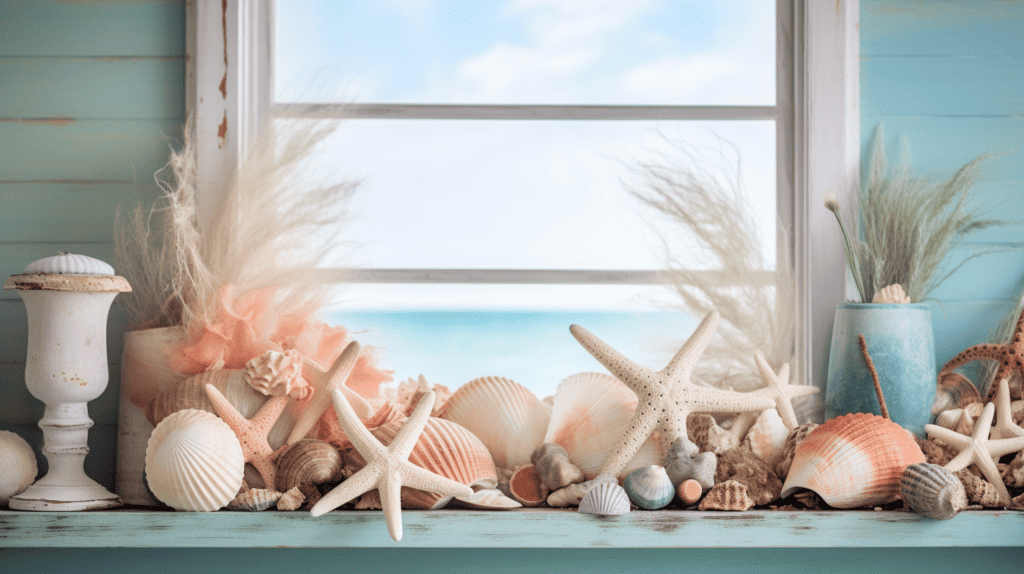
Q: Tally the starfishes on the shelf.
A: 8